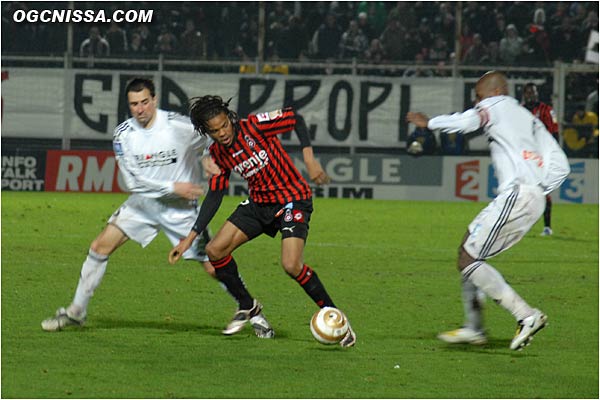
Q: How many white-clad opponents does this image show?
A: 2